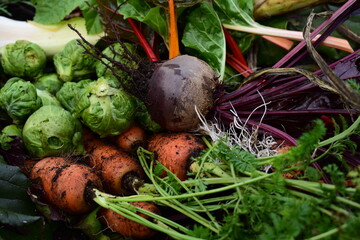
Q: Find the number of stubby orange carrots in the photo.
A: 5